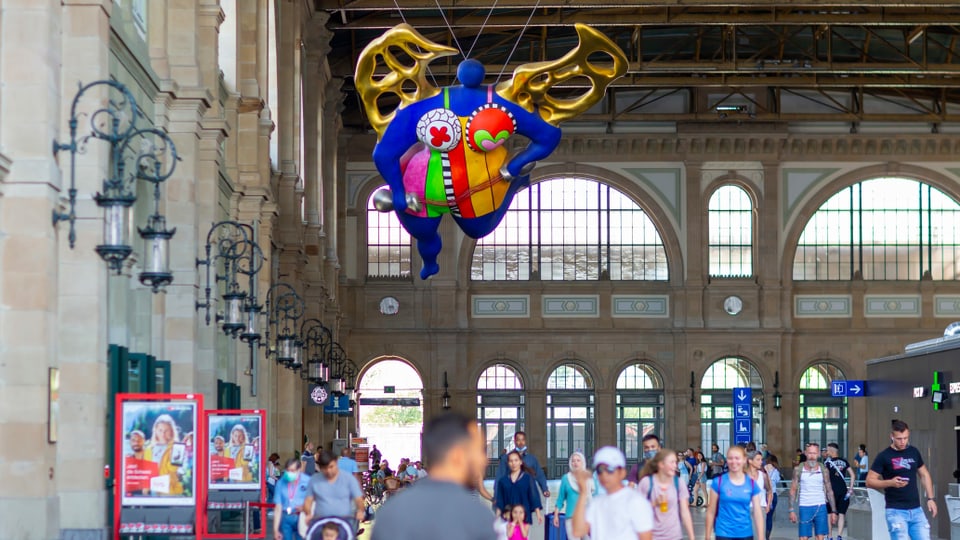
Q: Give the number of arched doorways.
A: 6